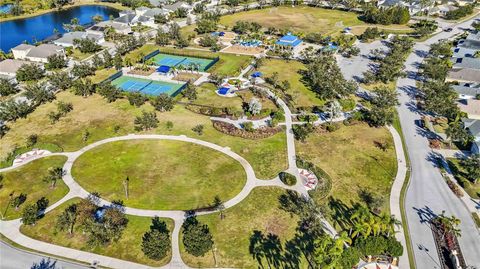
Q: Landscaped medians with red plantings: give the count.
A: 1